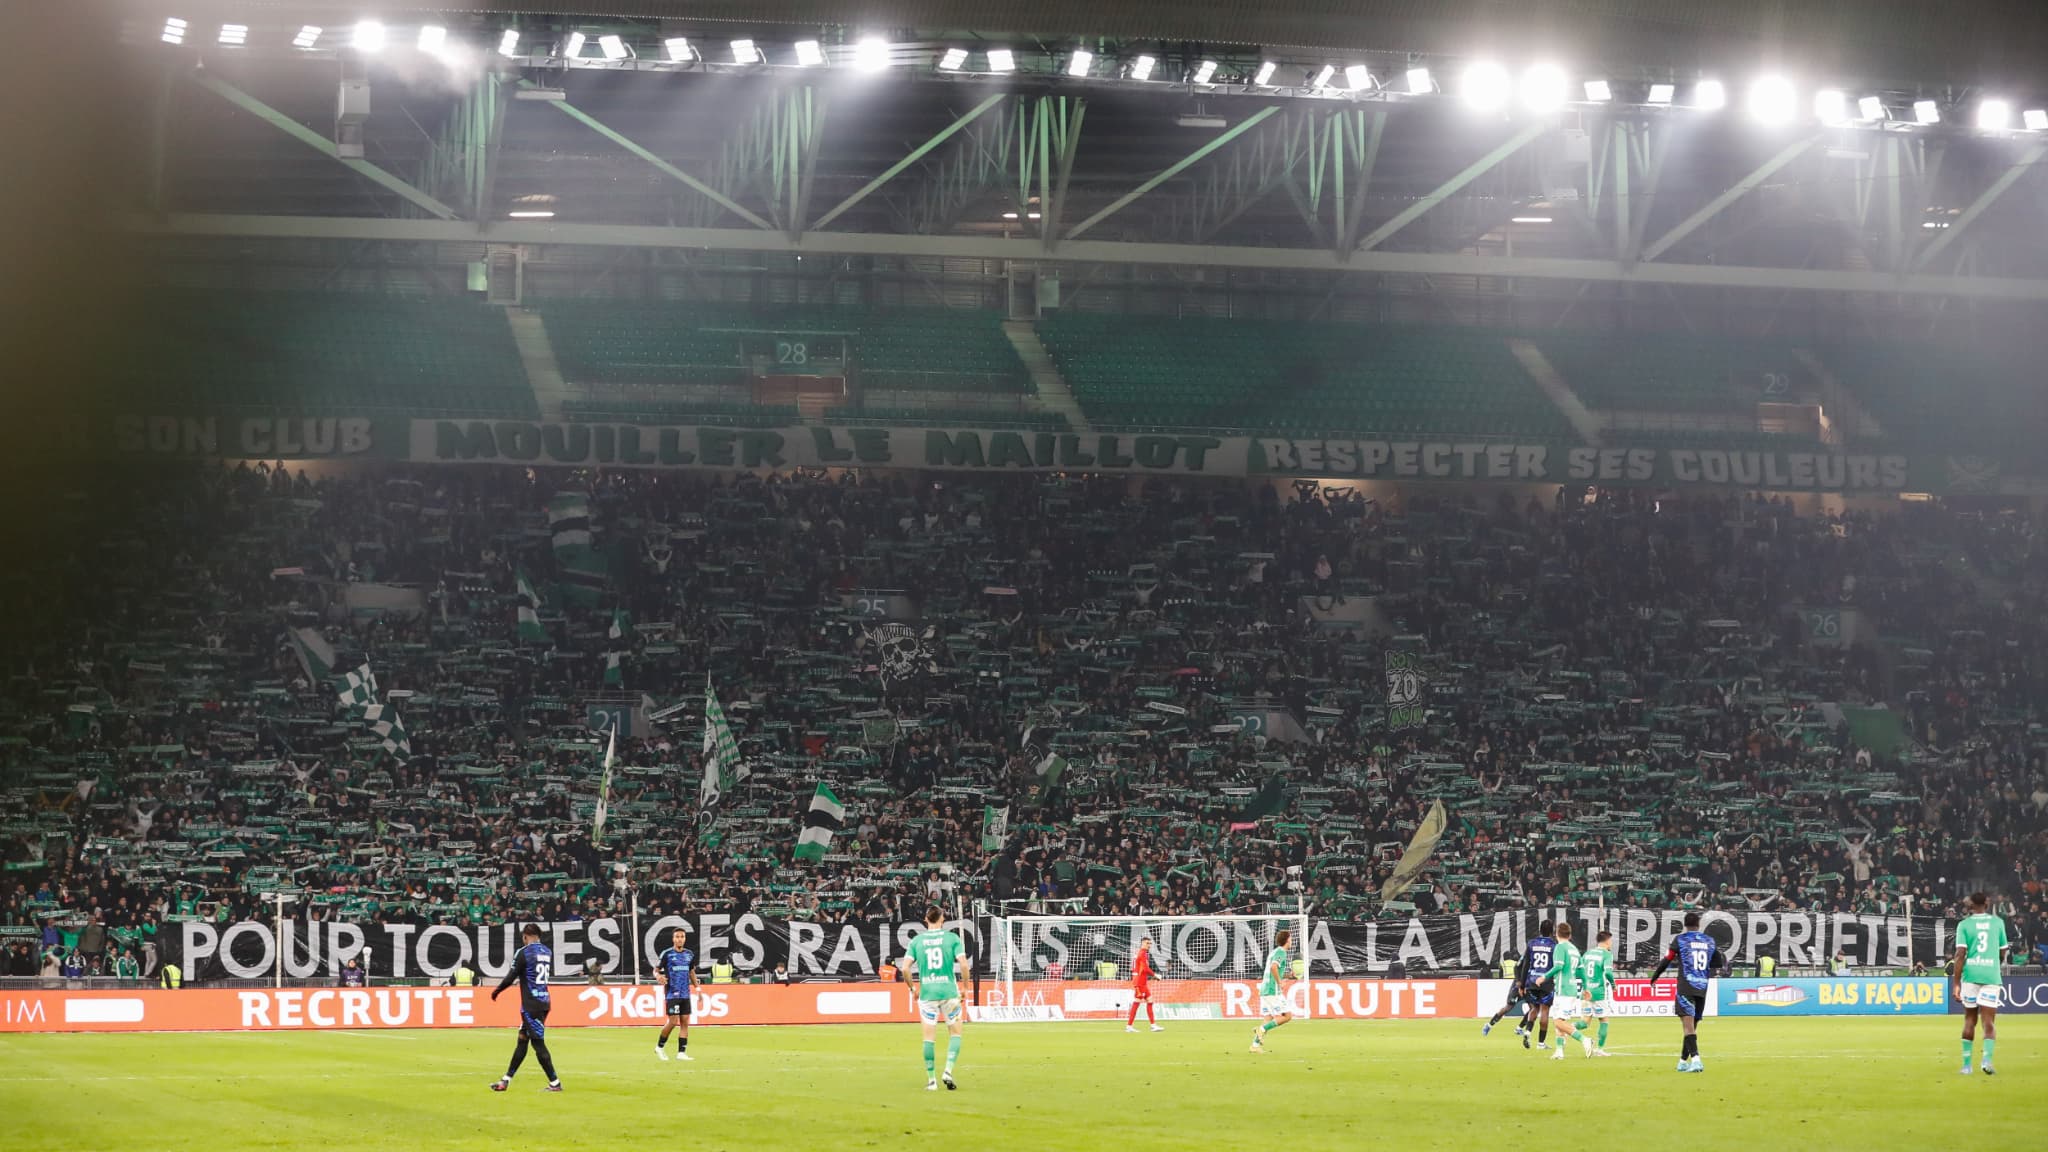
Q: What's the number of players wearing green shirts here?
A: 5